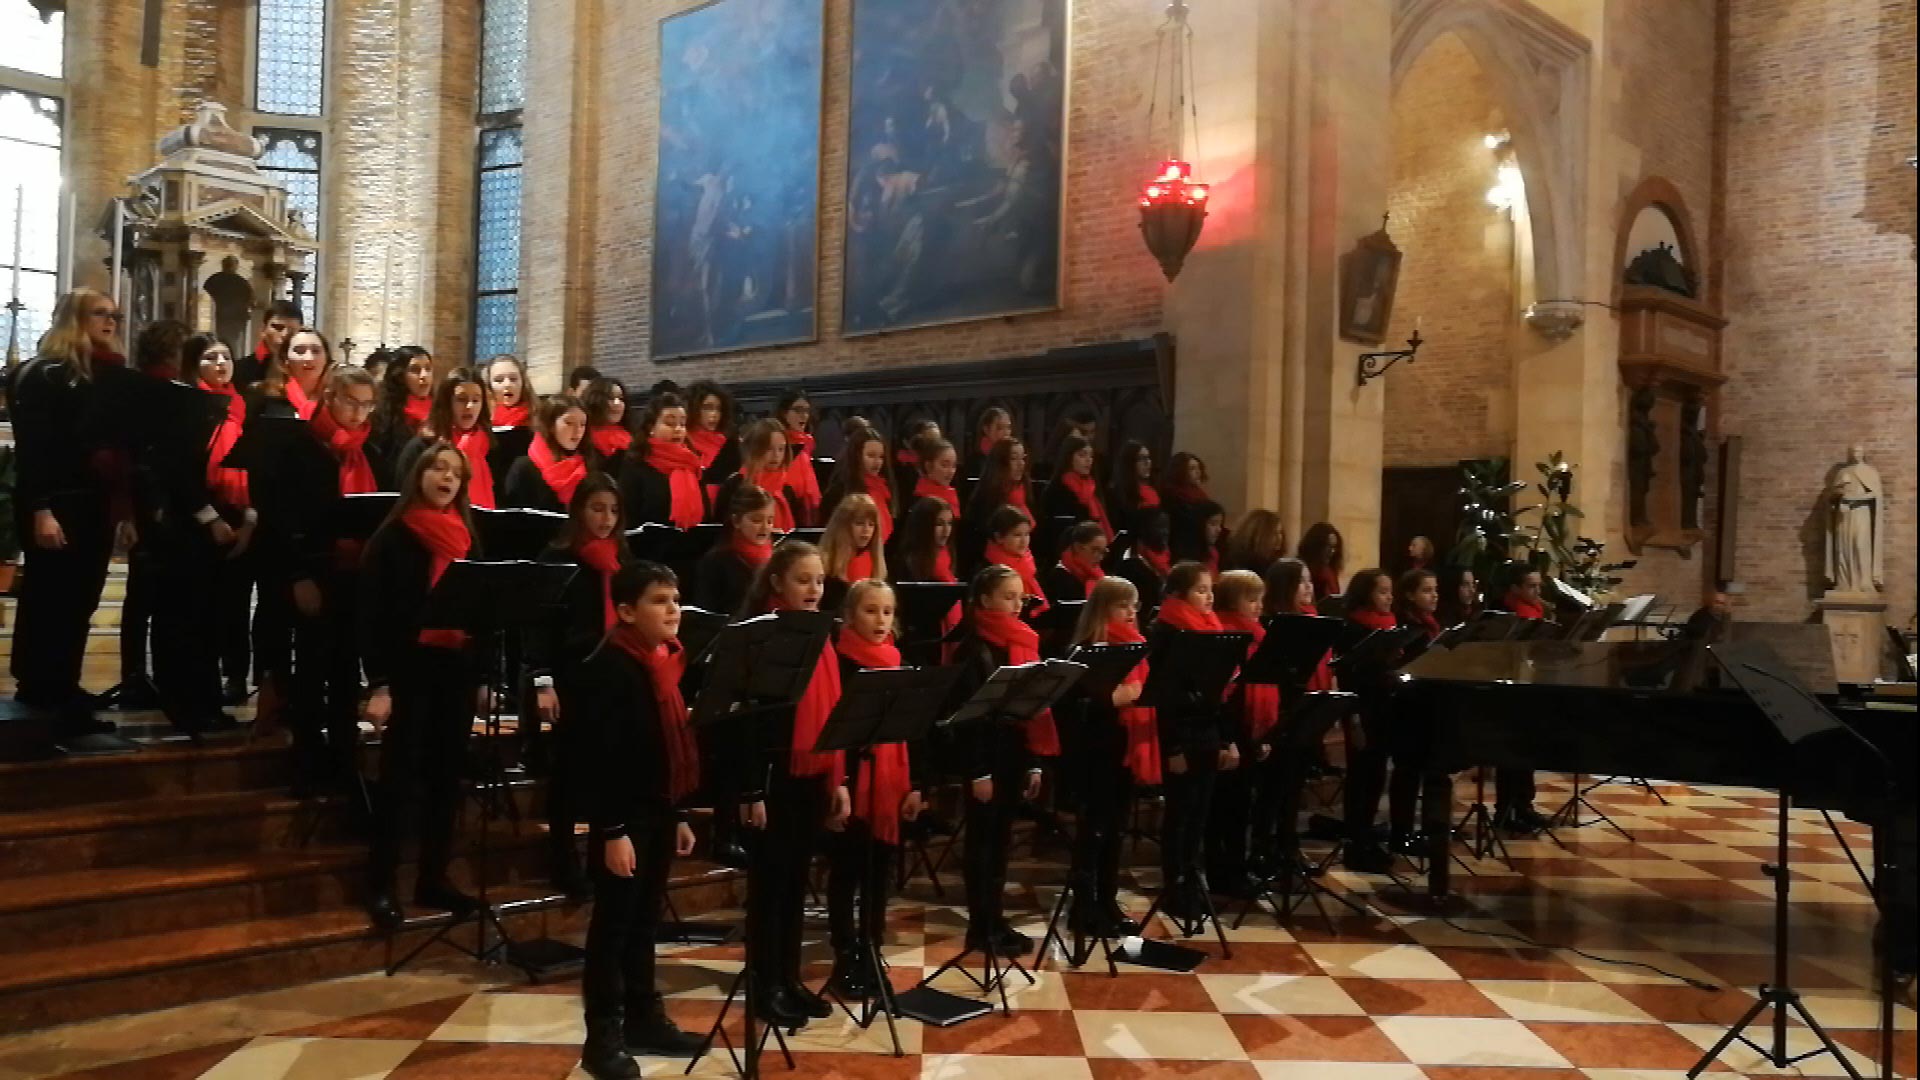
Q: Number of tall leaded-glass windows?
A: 3